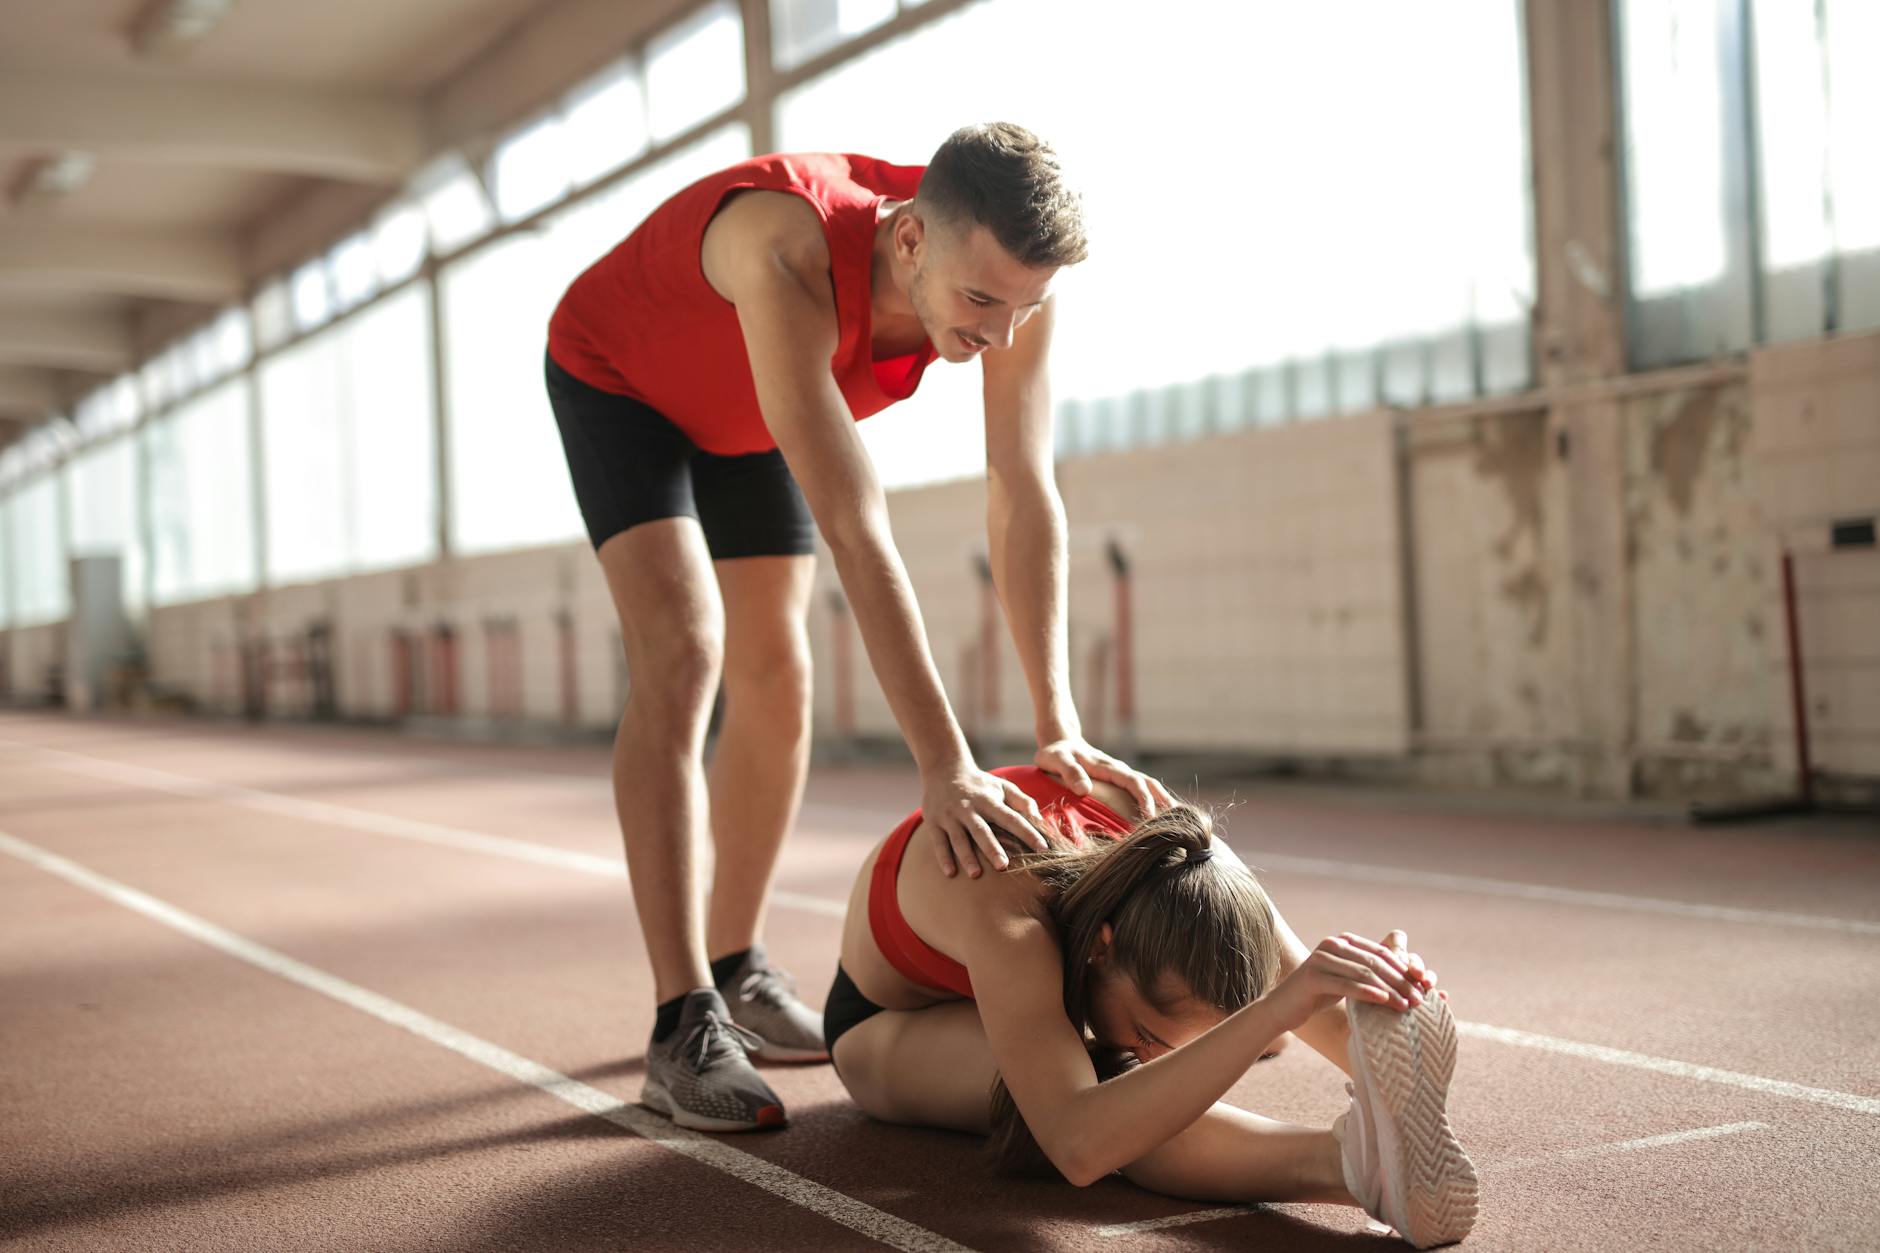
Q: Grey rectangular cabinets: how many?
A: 1